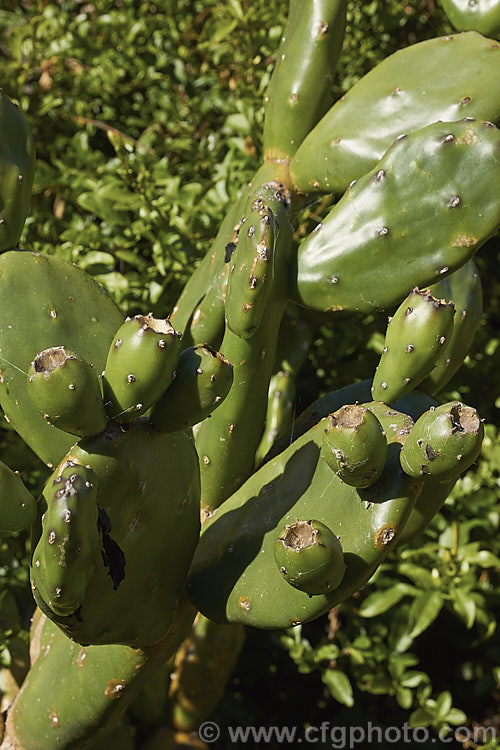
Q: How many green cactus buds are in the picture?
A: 7